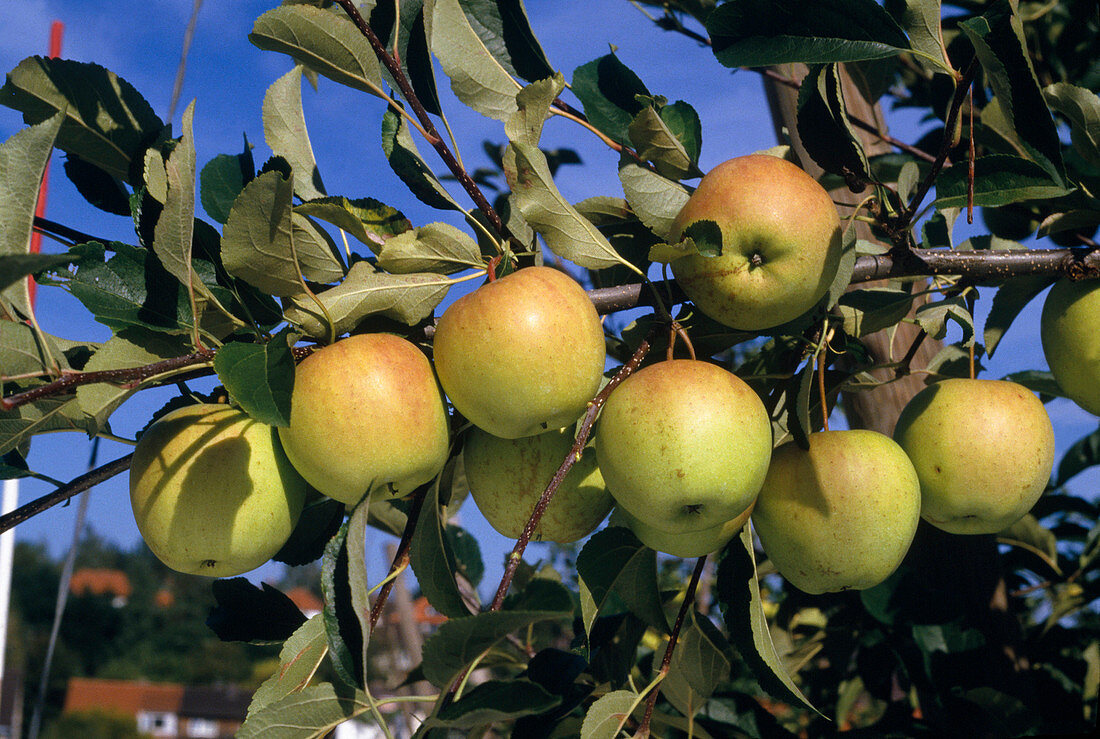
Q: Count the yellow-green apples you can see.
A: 10